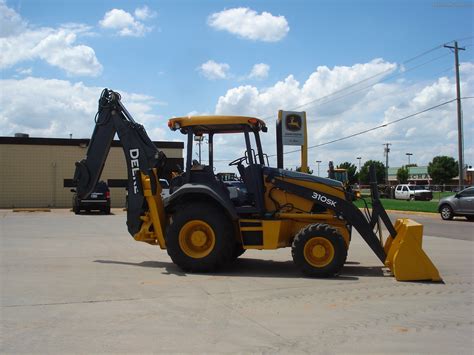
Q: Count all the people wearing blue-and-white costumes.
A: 0